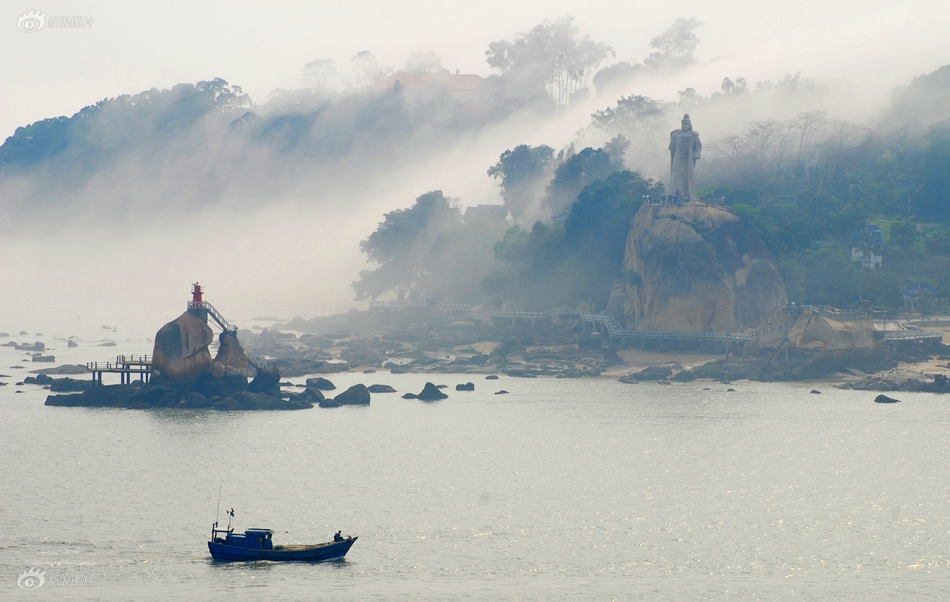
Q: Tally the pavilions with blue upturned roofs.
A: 2